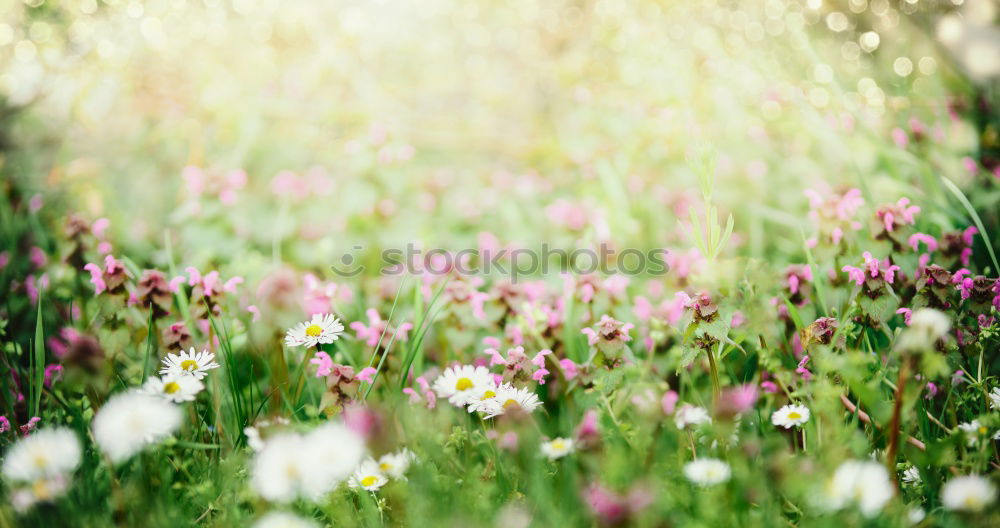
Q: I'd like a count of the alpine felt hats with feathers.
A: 0